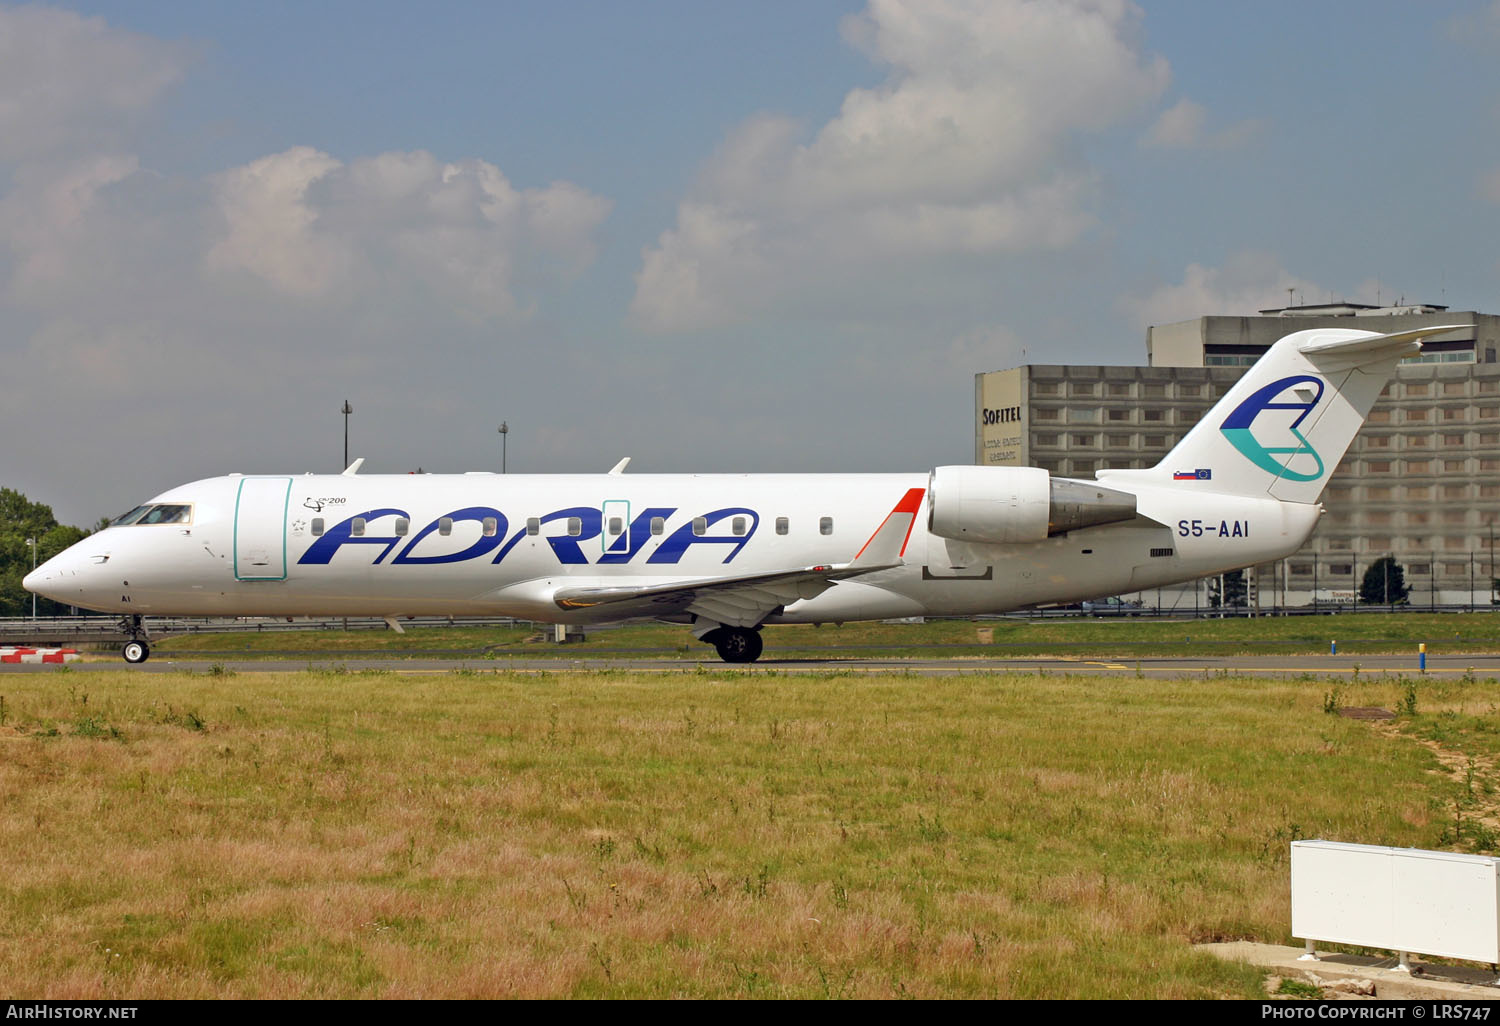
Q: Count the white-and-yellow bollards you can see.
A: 0